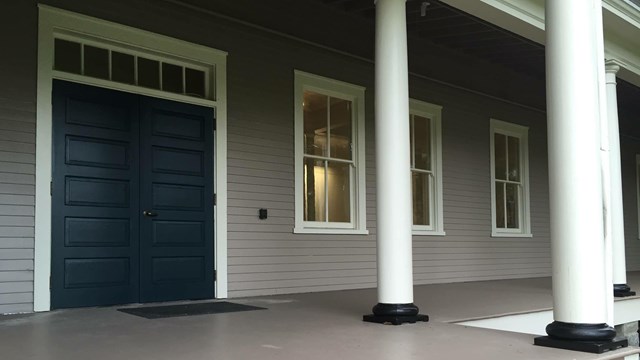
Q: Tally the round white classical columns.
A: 3